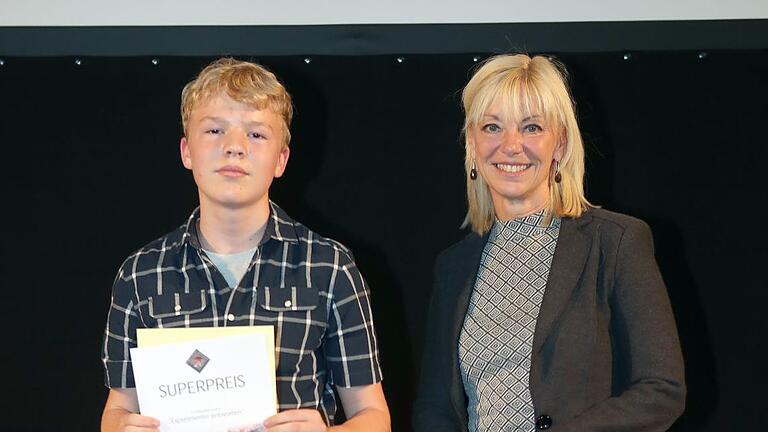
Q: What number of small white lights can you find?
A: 8